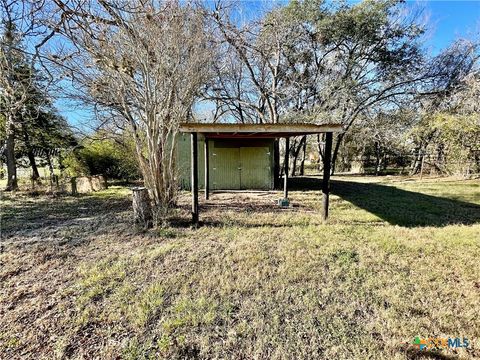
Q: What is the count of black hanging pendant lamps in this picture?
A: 0